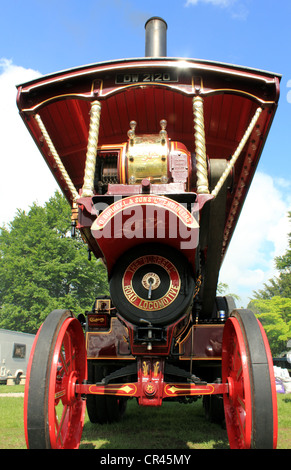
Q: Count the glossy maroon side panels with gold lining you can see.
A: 2